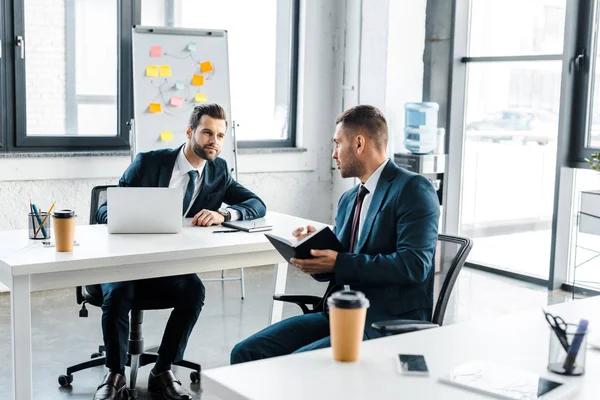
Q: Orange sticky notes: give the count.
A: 3